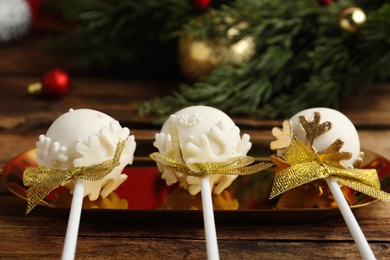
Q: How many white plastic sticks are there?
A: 3